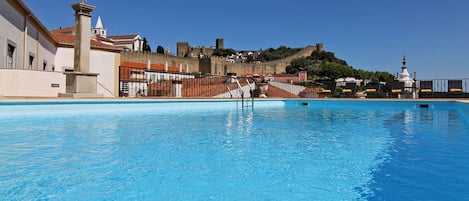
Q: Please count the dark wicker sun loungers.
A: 6